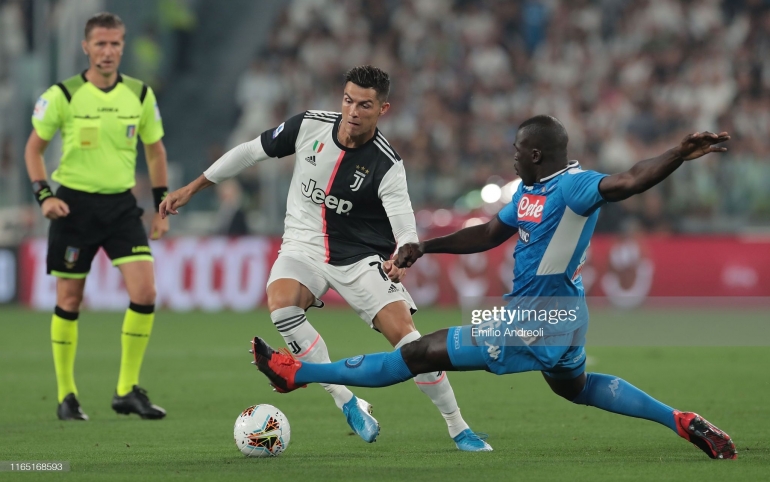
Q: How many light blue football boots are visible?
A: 2